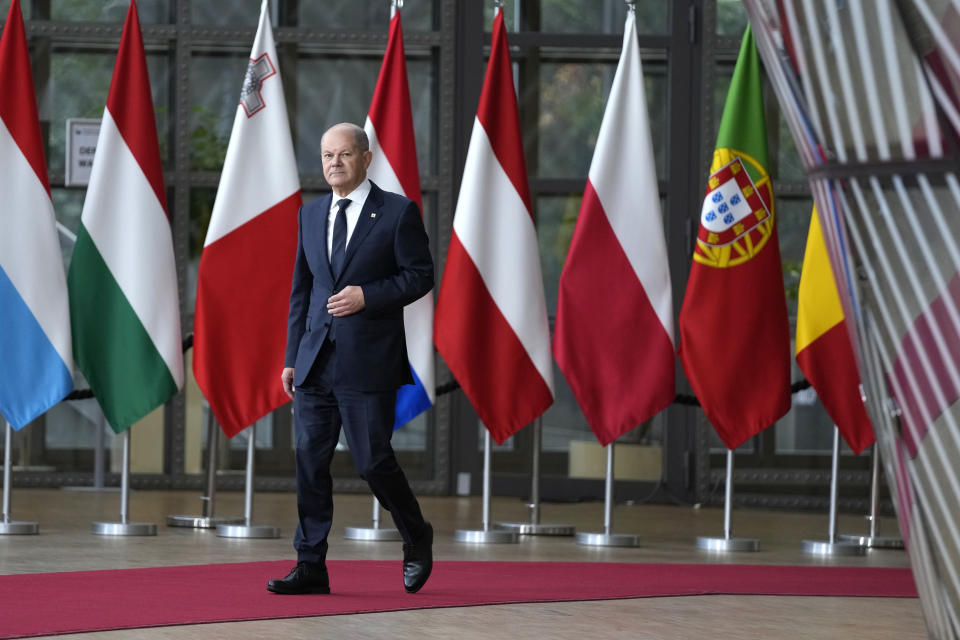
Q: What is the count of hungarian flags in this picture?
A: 1